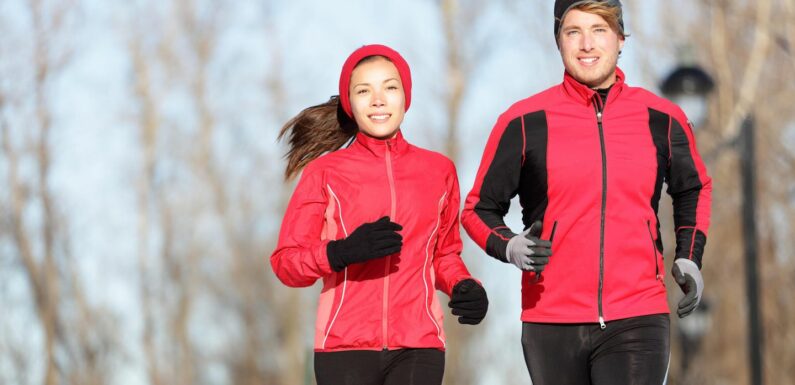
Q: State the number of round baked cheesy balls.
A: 0